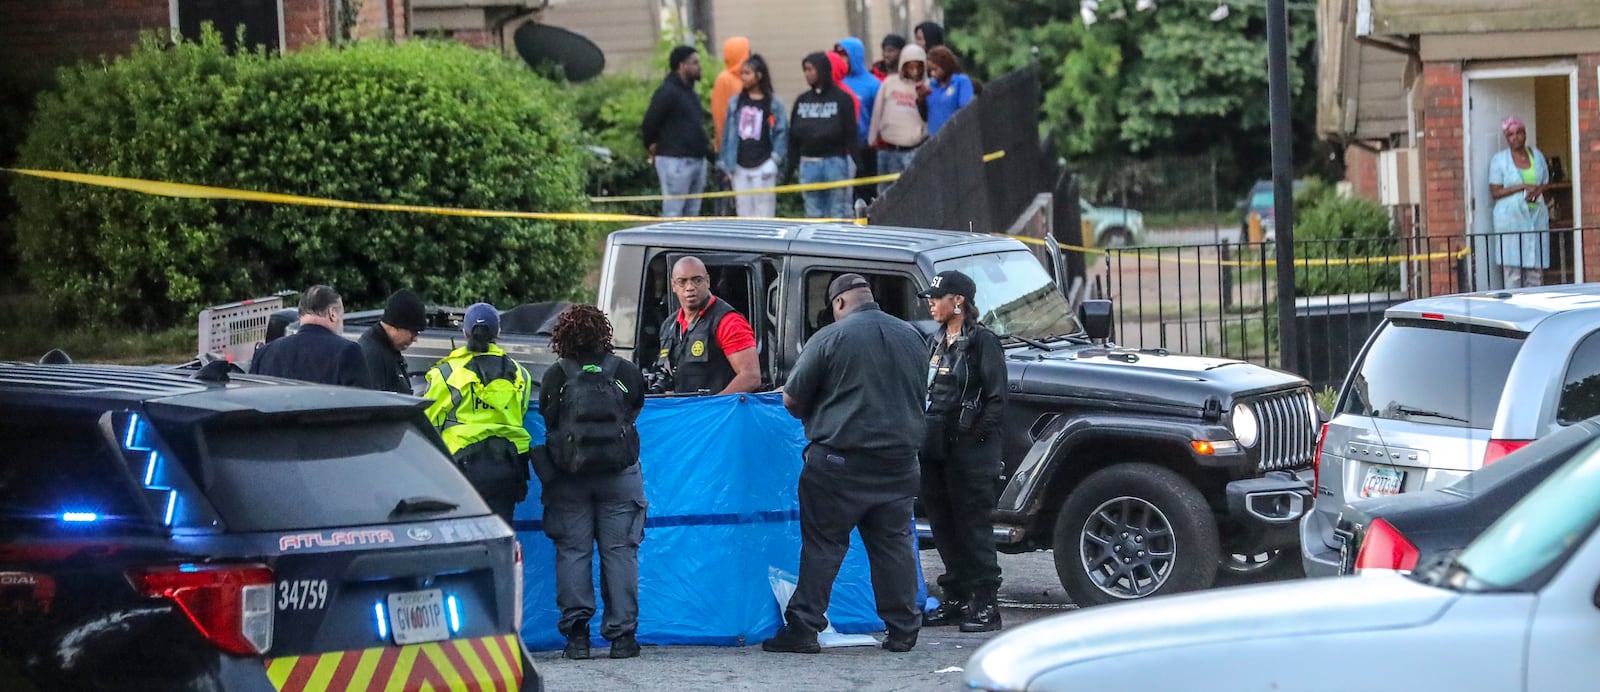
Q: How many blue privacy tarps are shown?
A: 1